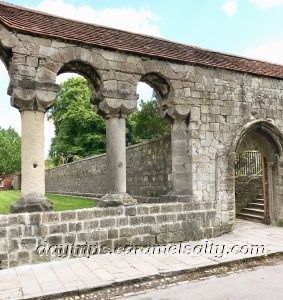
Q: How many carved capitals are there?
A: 3